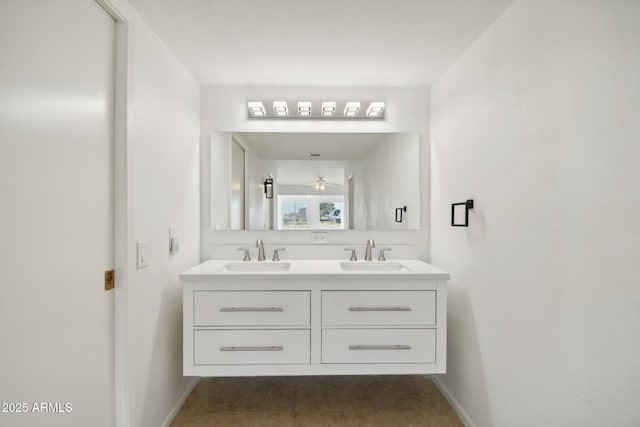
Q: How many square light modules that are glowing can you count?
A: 6